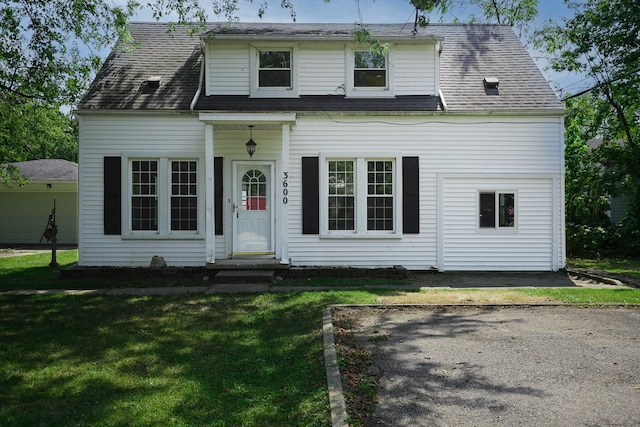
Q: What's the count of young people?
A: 0